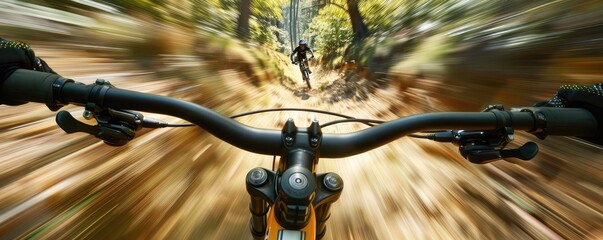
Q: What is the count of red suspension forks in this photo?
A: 0